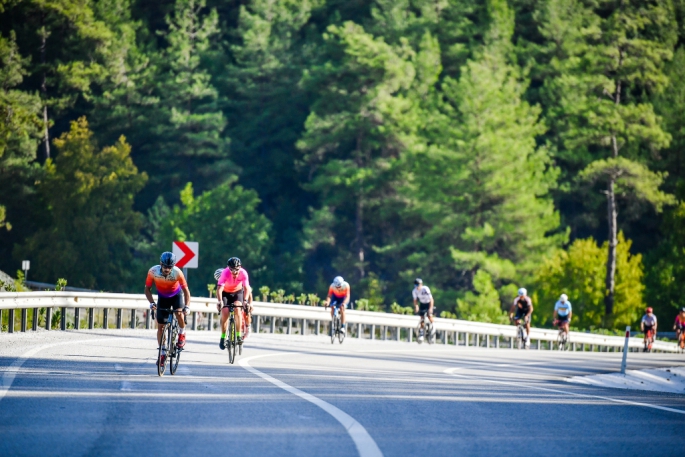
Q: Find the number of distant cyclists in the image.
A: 6